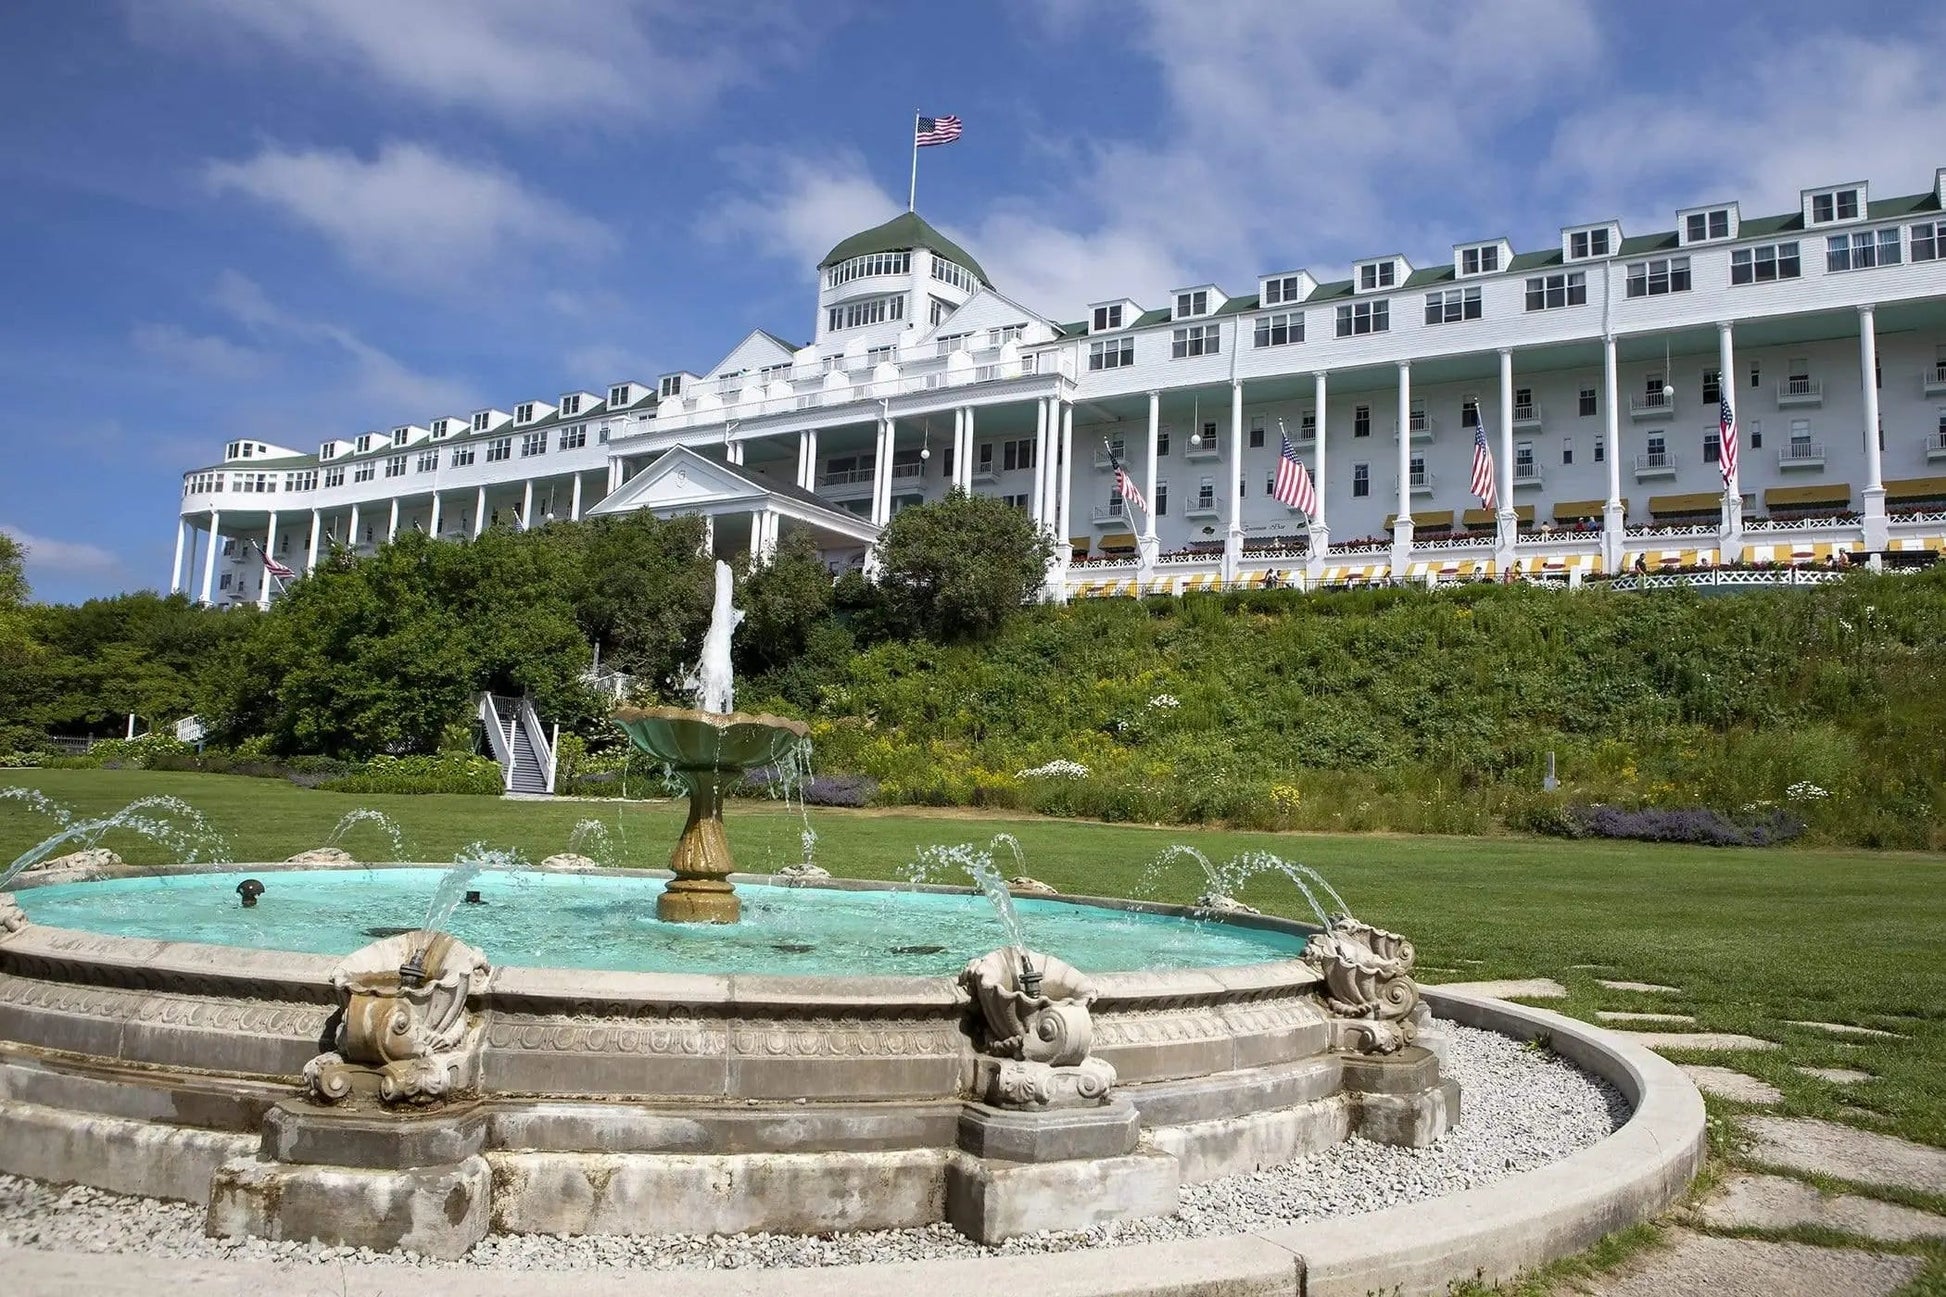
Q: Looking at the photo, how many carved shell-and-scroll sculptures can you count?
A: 11